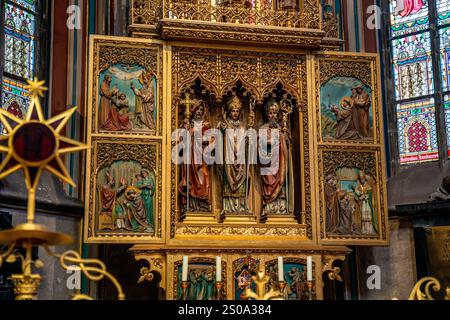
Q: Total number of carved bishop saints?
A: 3